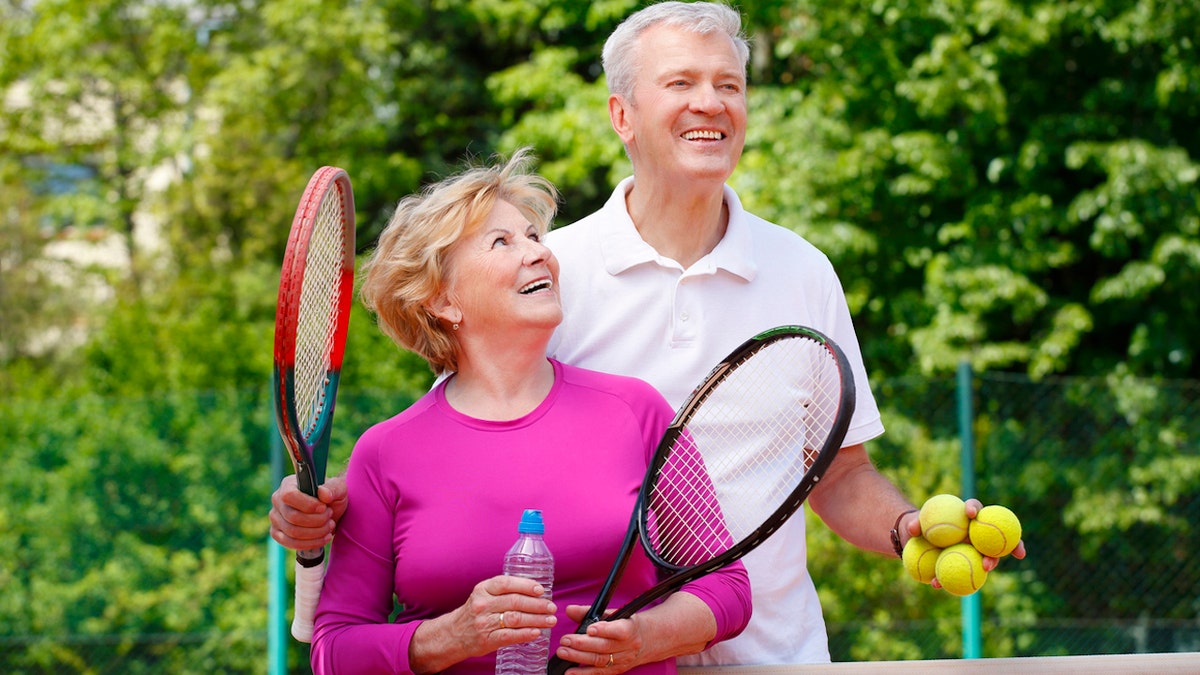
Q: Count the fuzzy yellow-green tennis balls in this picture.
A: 4